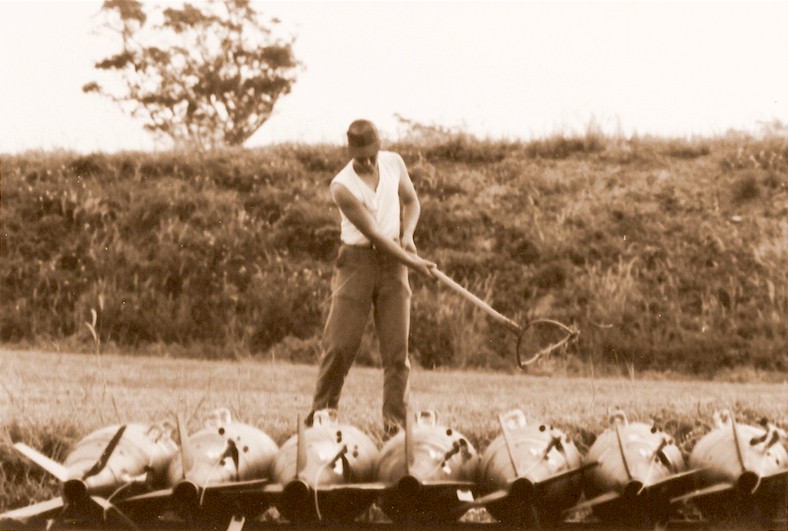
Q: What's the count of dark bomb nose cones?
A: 7